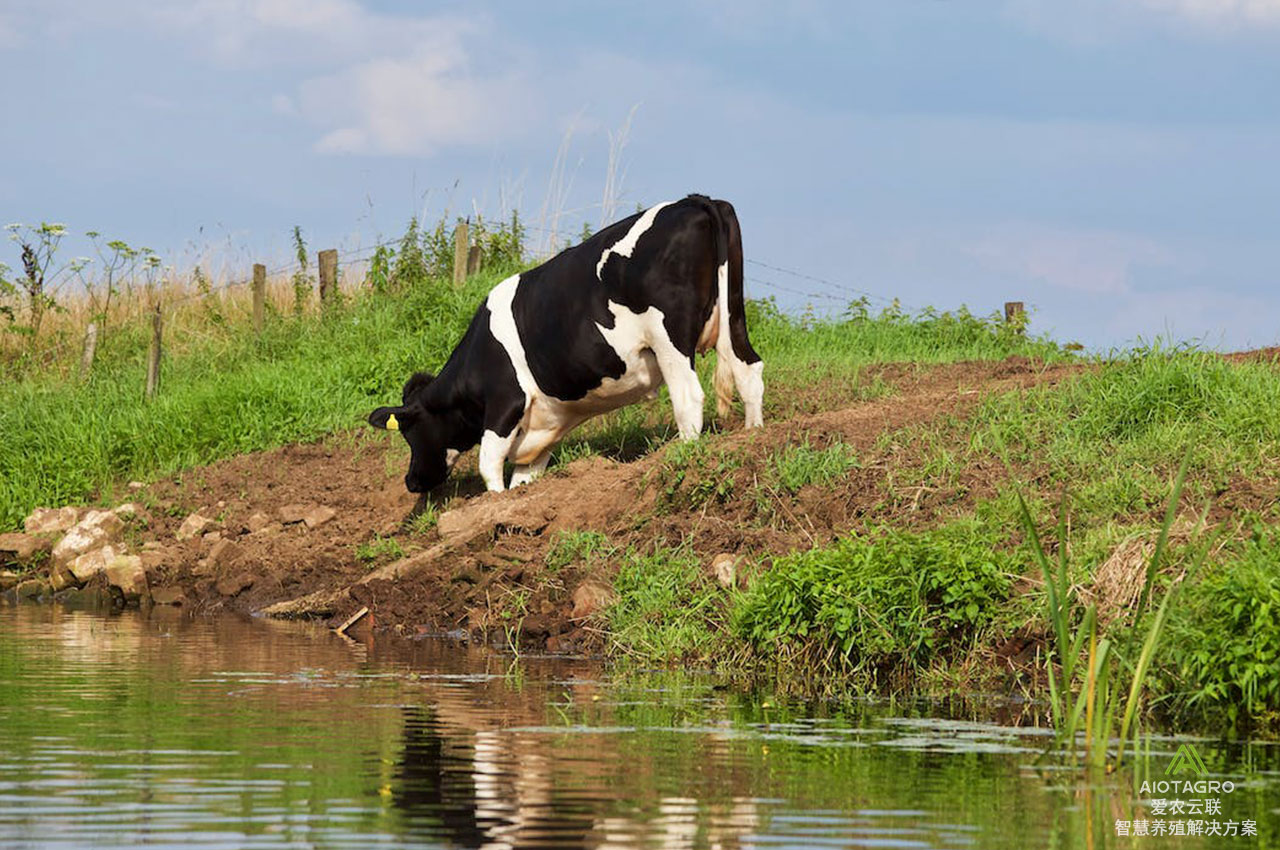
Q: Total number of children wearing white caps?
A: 0